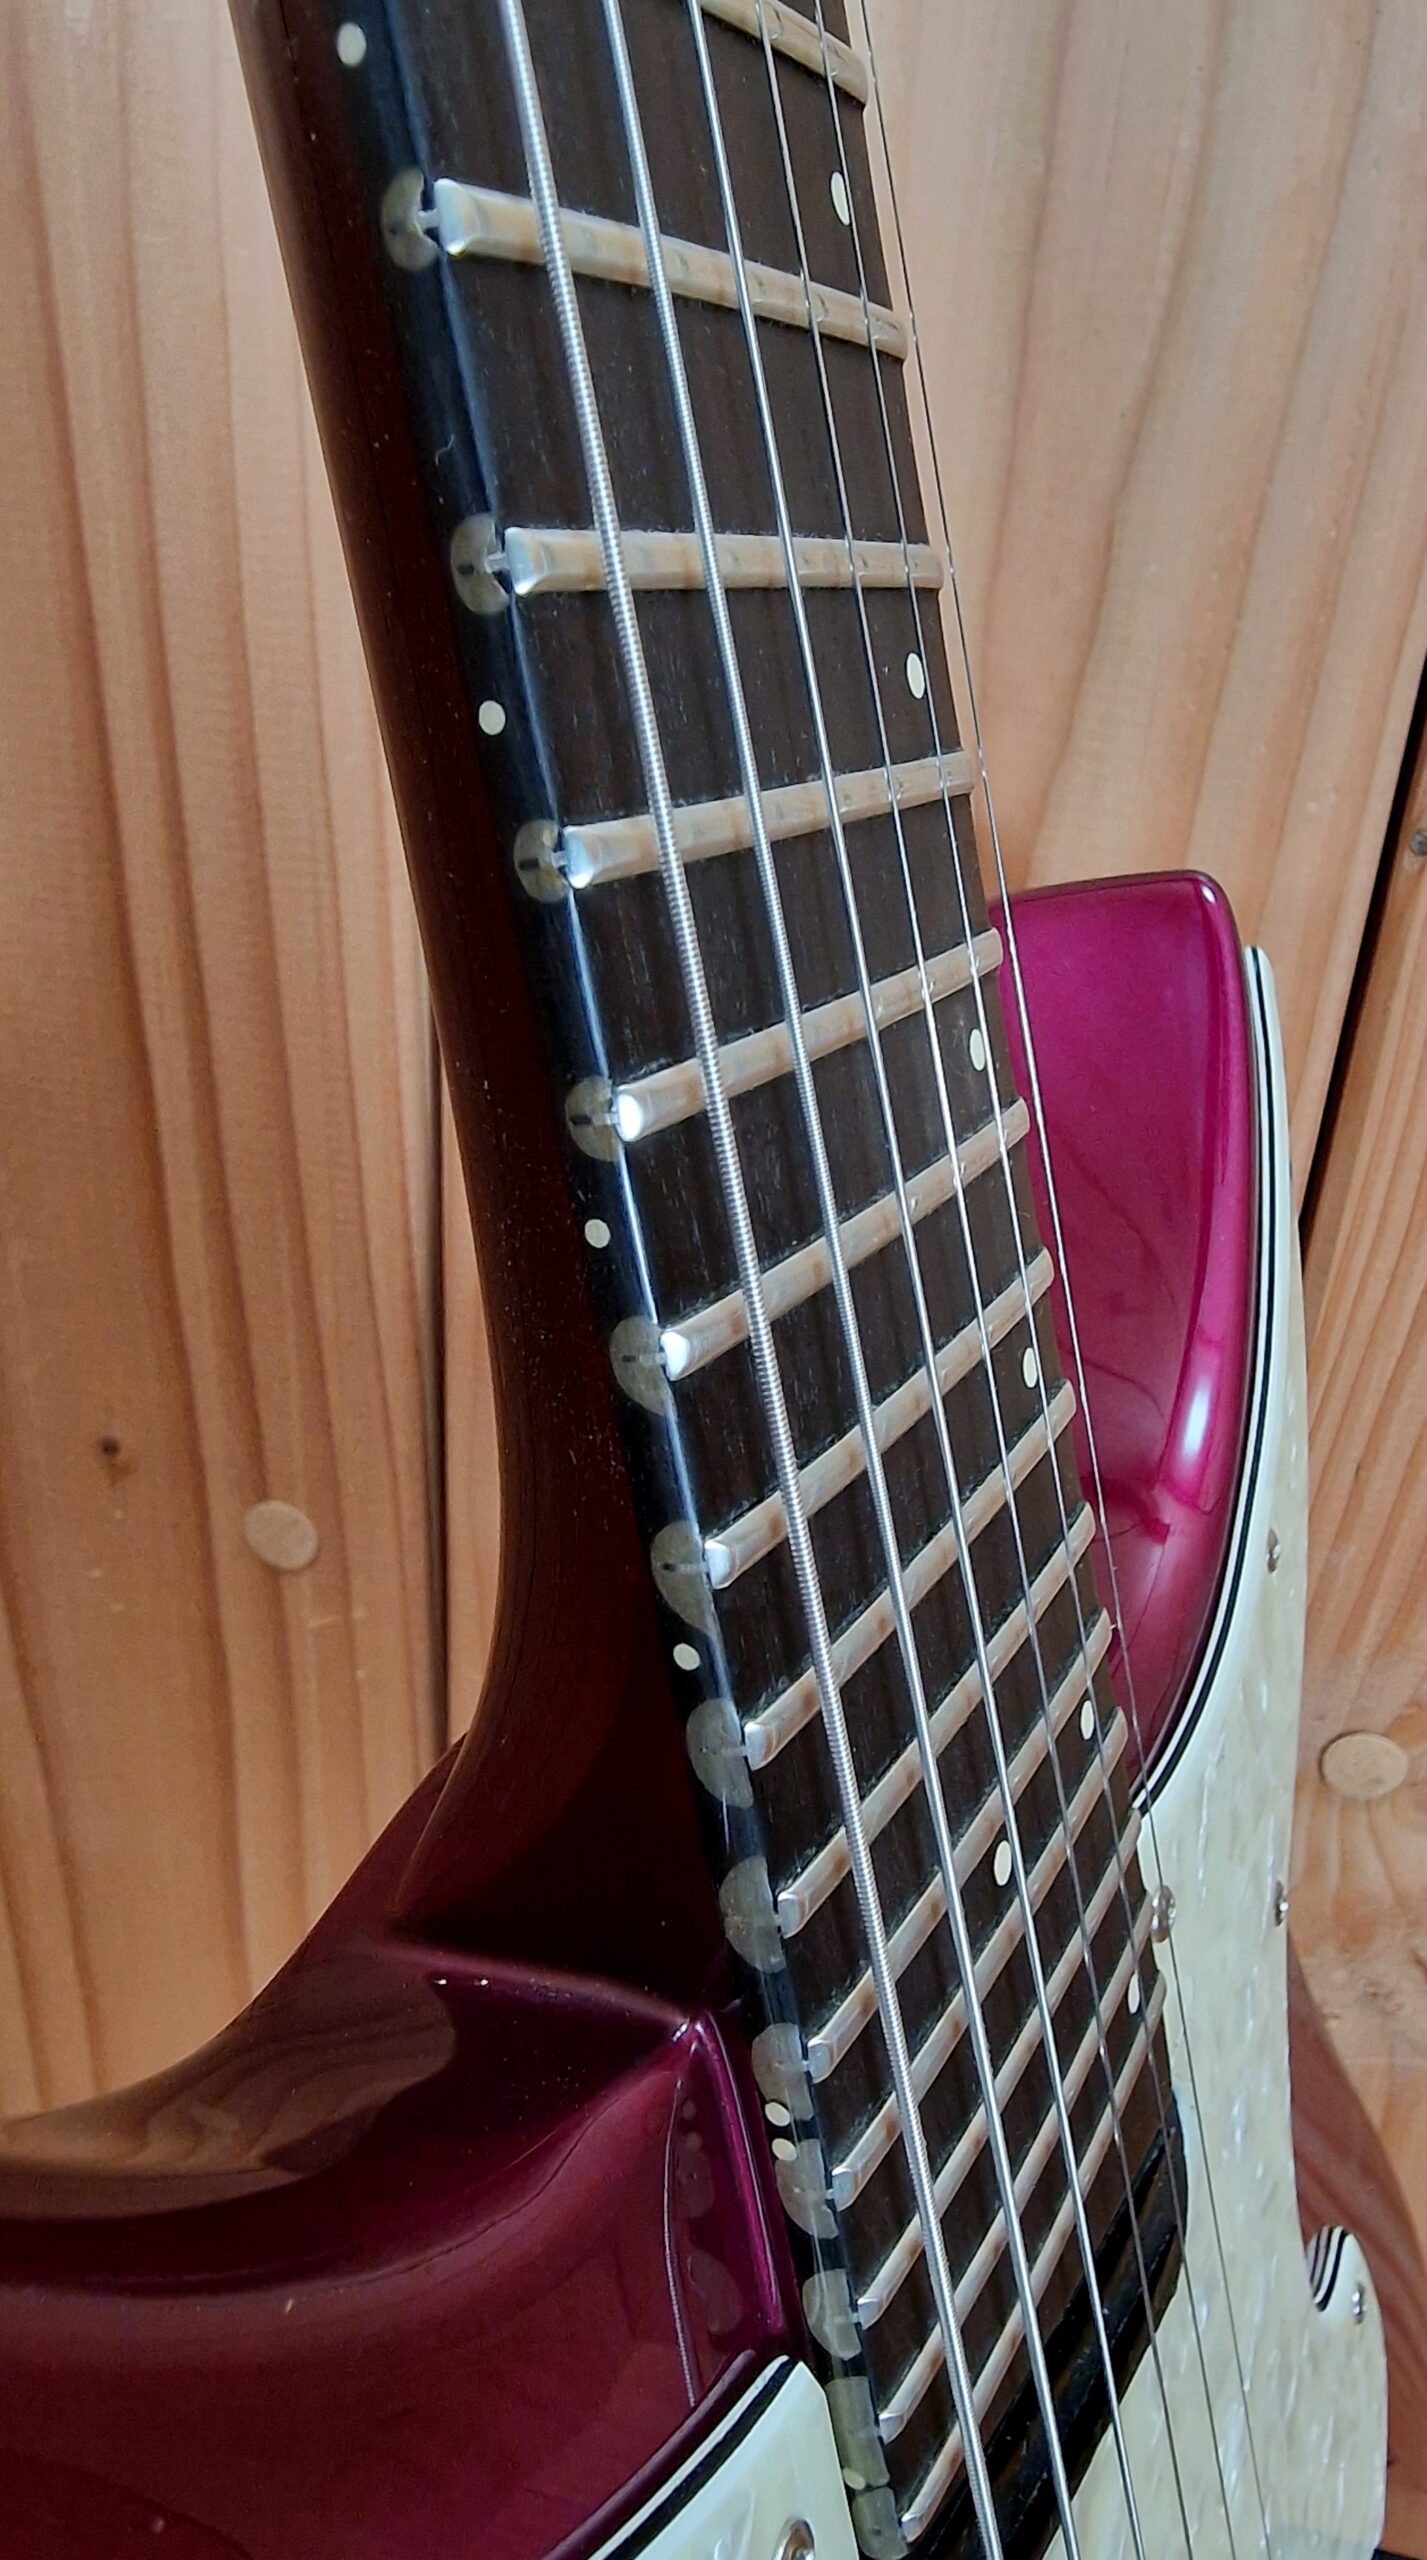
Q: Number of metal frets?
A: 14